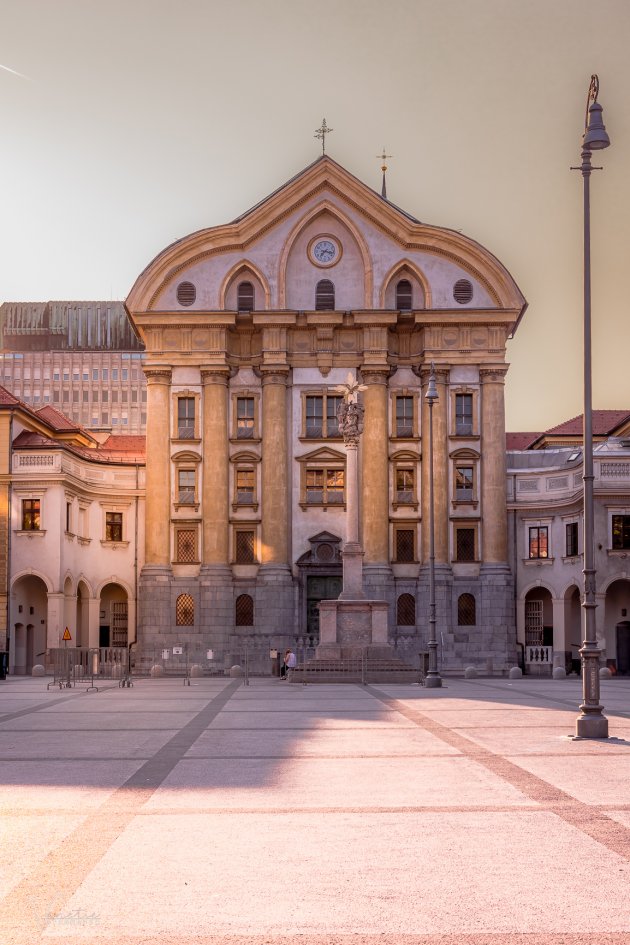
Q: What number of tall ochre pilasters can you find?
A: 6